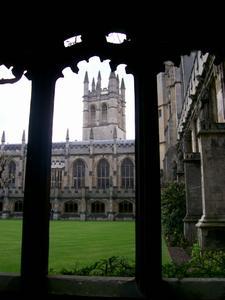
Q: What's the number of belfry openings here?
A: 2